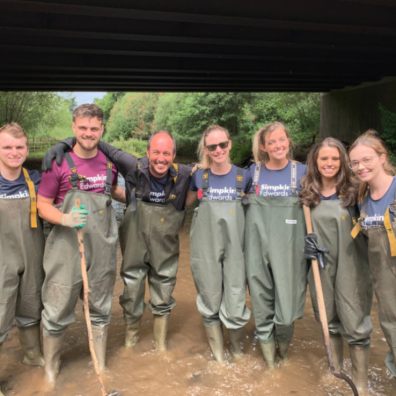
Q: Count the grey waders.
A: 7